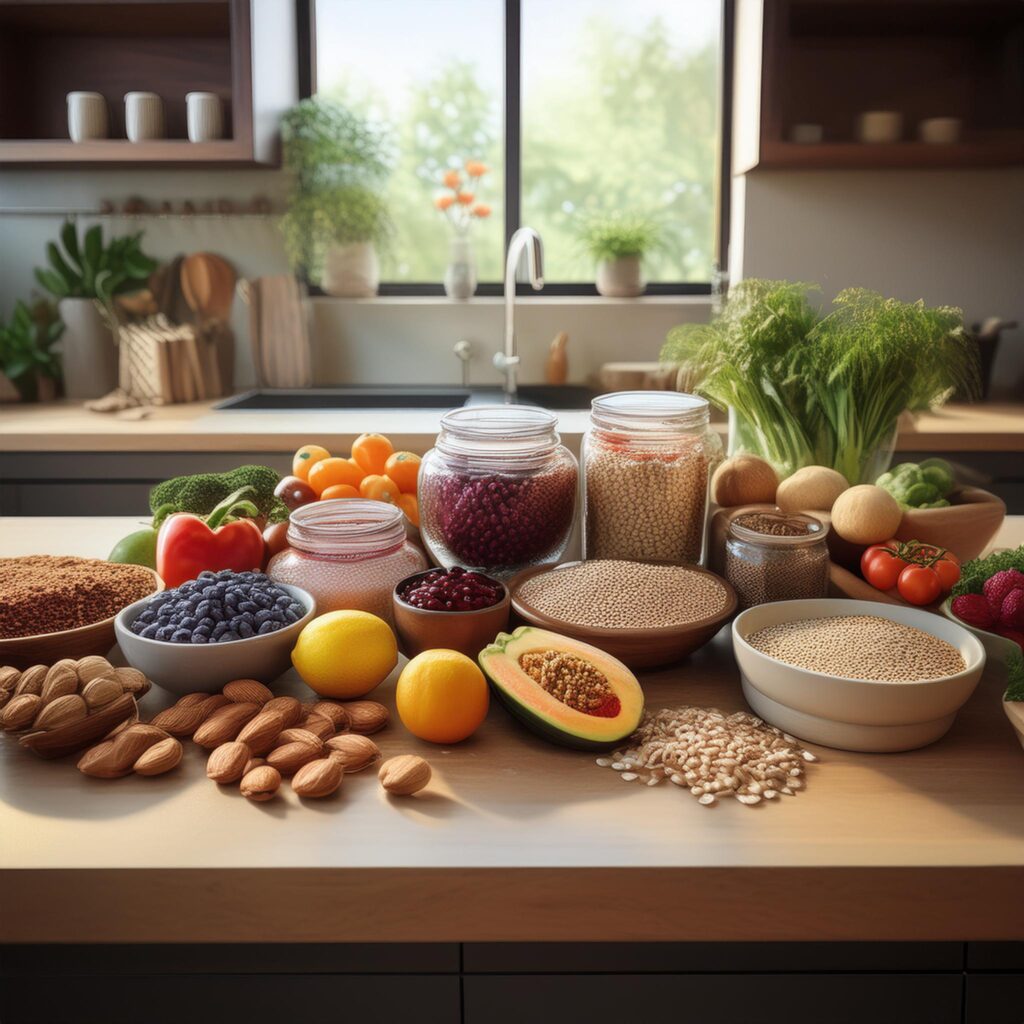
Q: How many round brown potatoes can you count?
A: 3